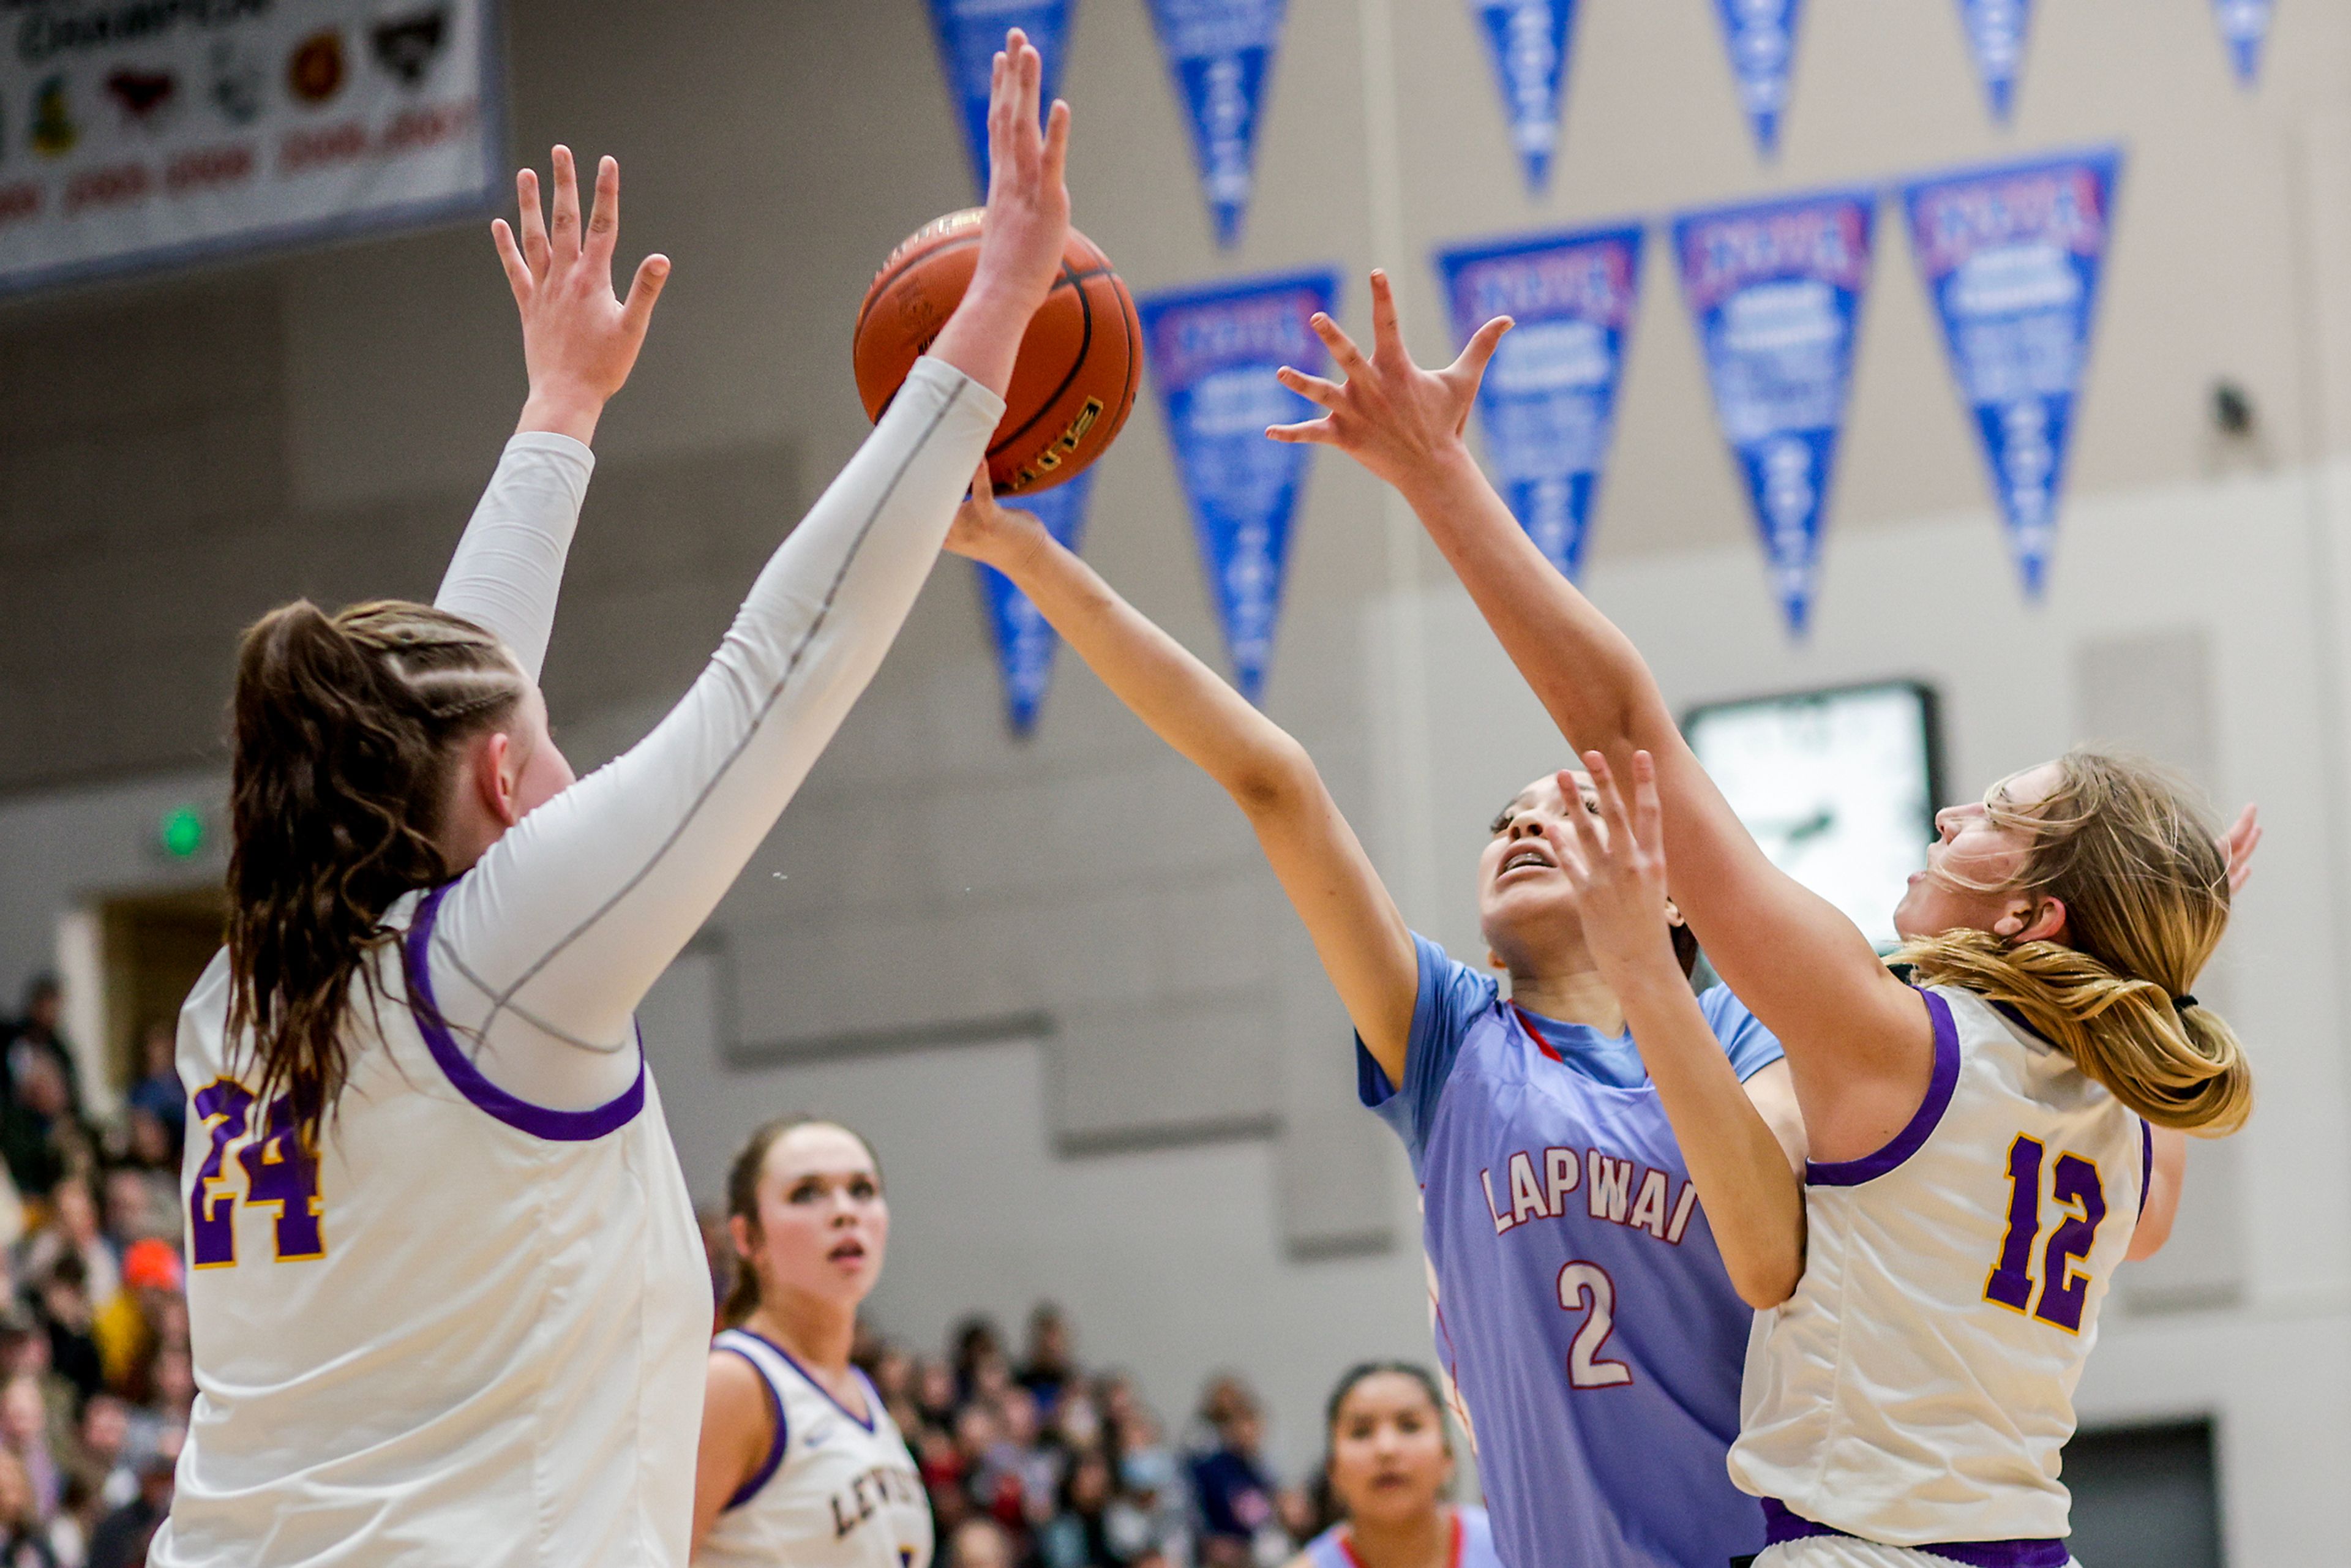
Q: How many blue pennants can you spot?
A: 11